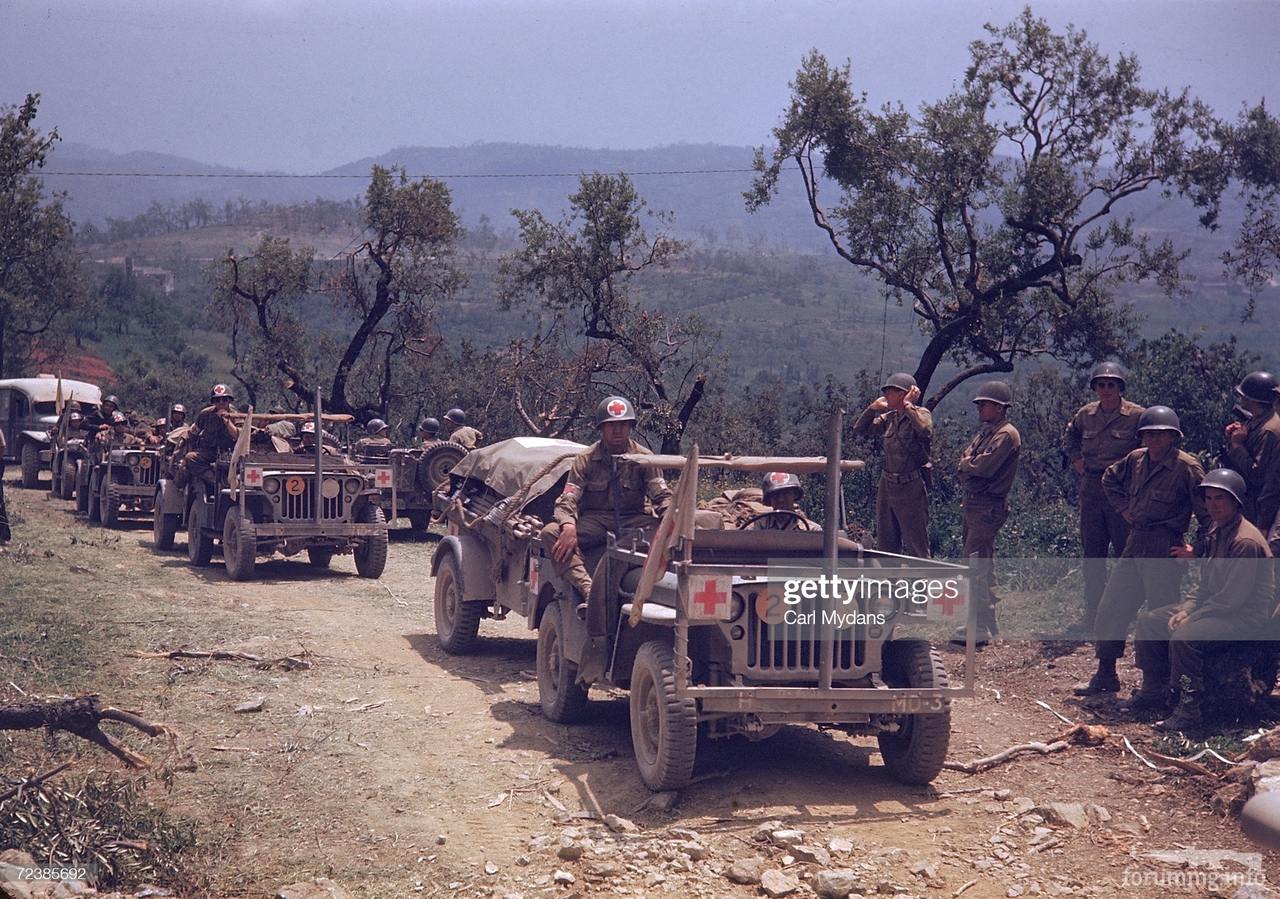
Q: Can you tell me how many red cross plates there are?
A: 4